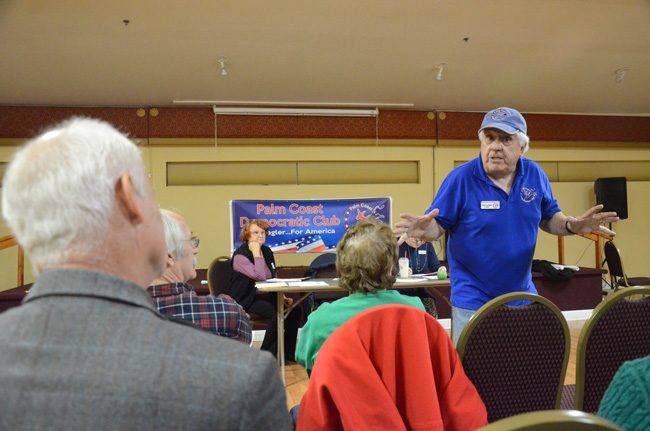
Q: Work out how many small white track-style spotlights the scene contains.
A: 3